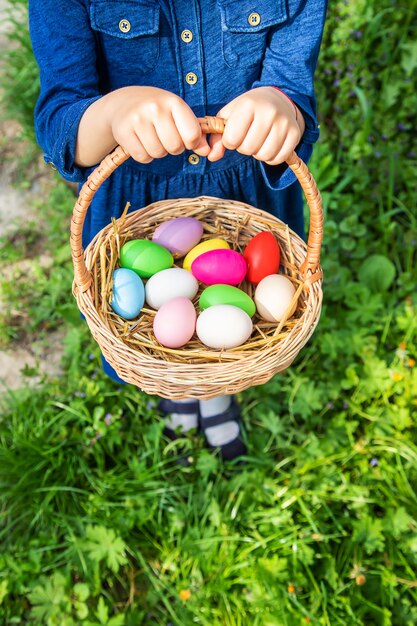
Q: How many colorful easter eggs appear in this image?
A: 11